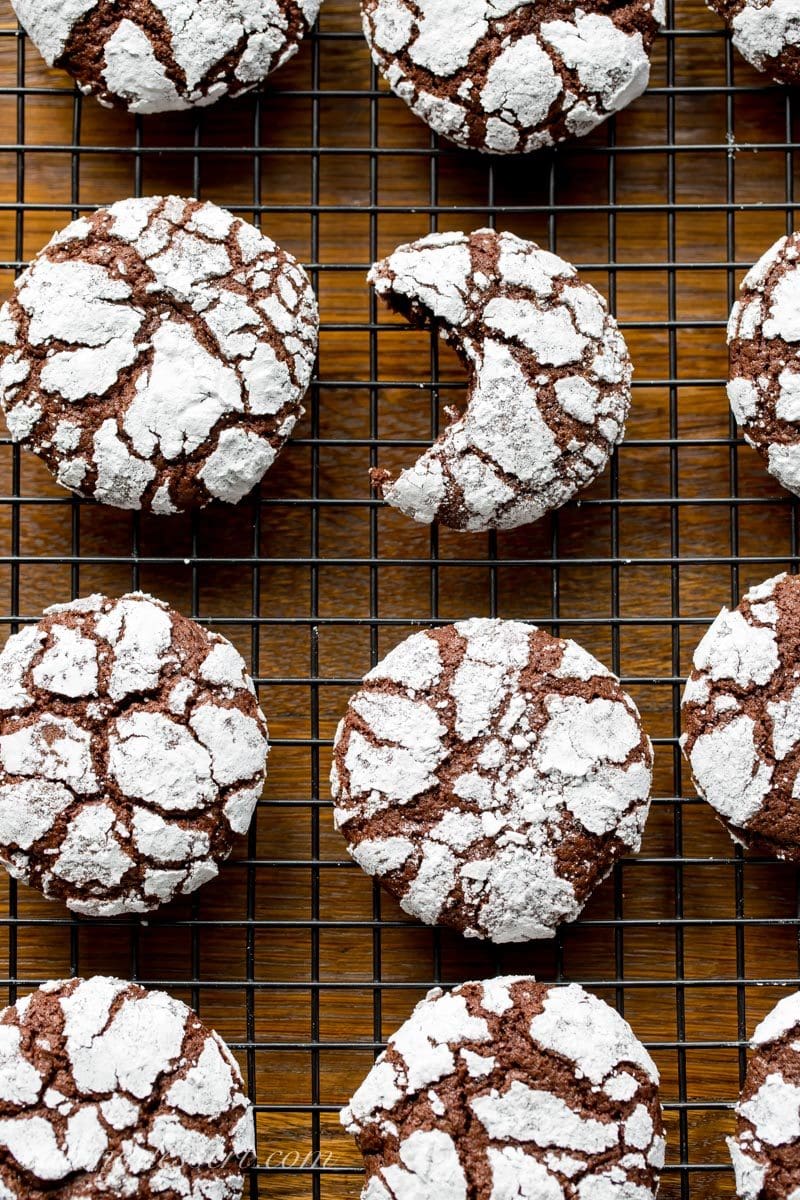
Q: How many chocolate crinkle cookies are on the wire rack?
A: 12